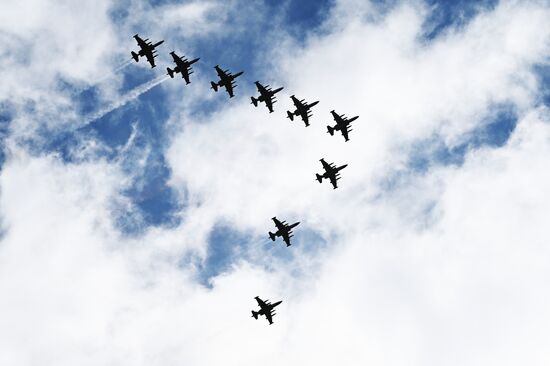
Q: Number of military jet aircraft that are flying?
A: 9